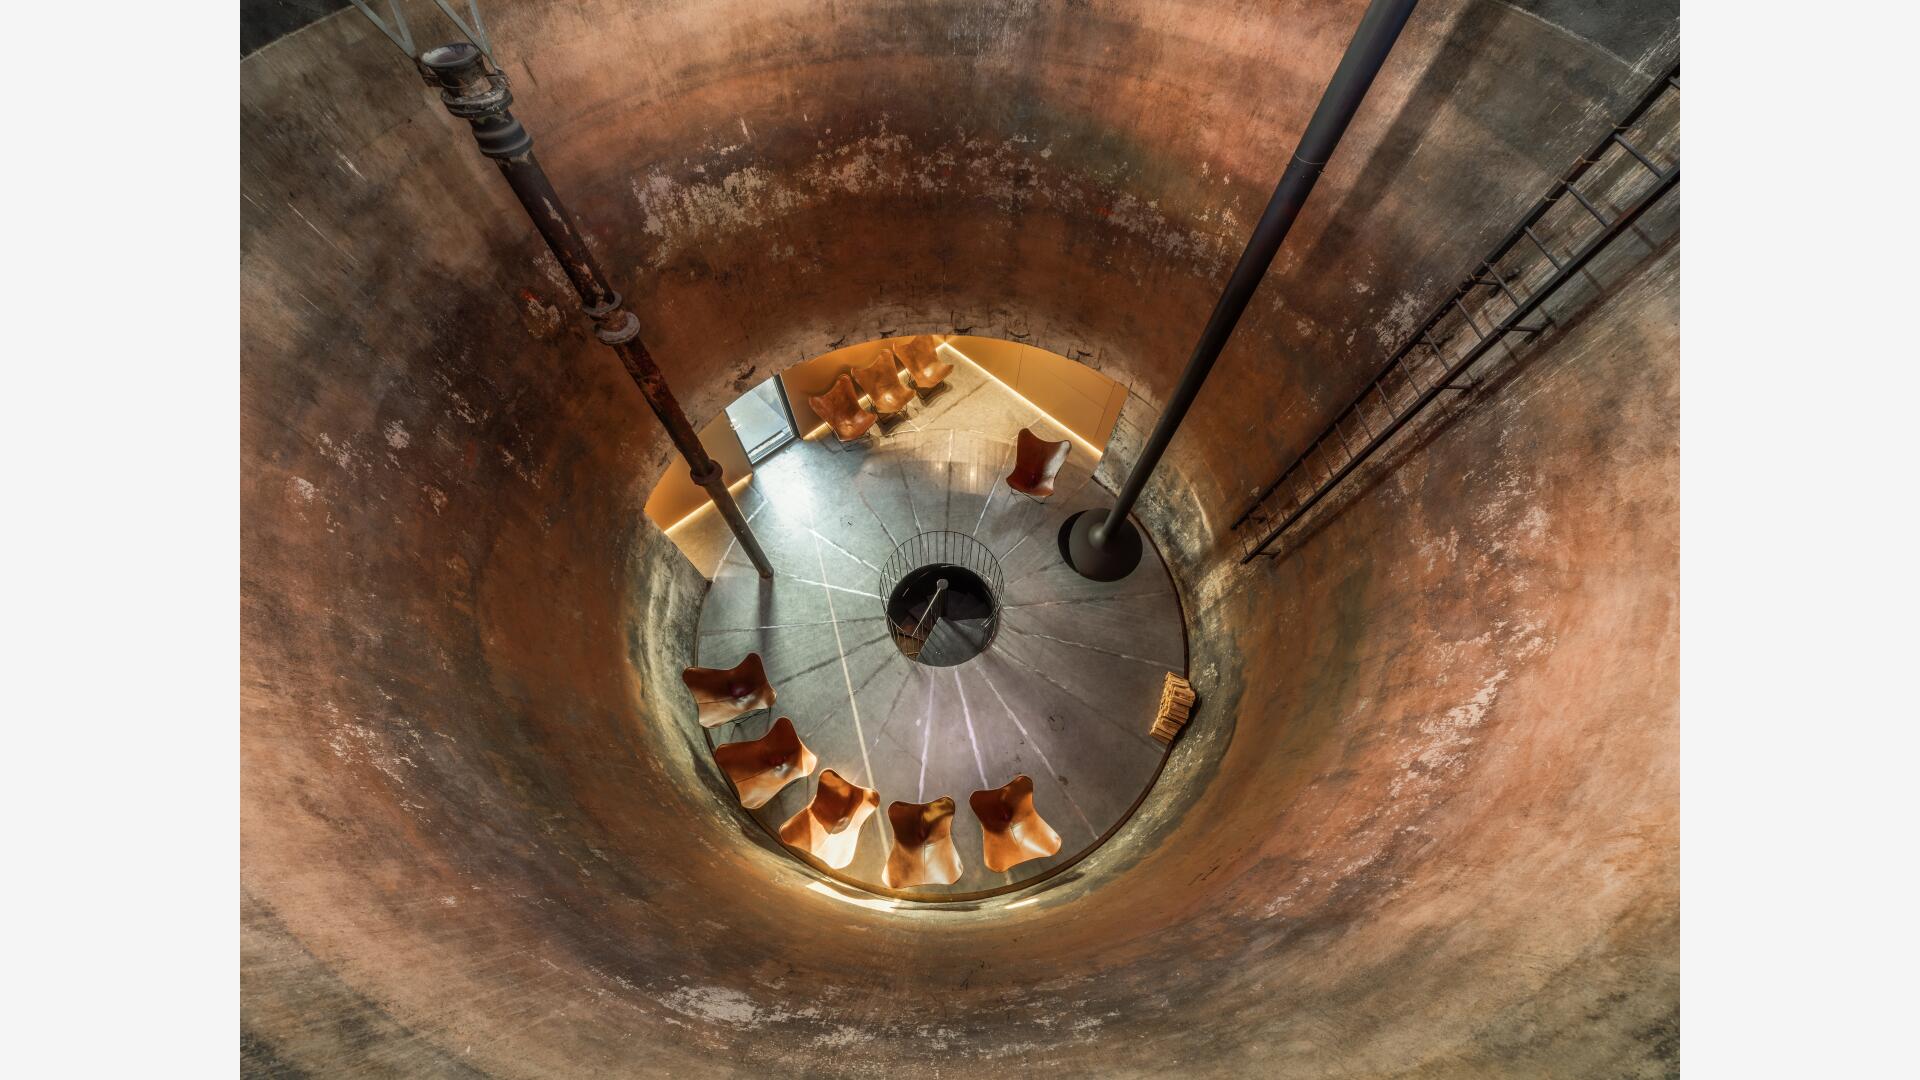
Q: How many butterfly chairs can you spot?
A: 9